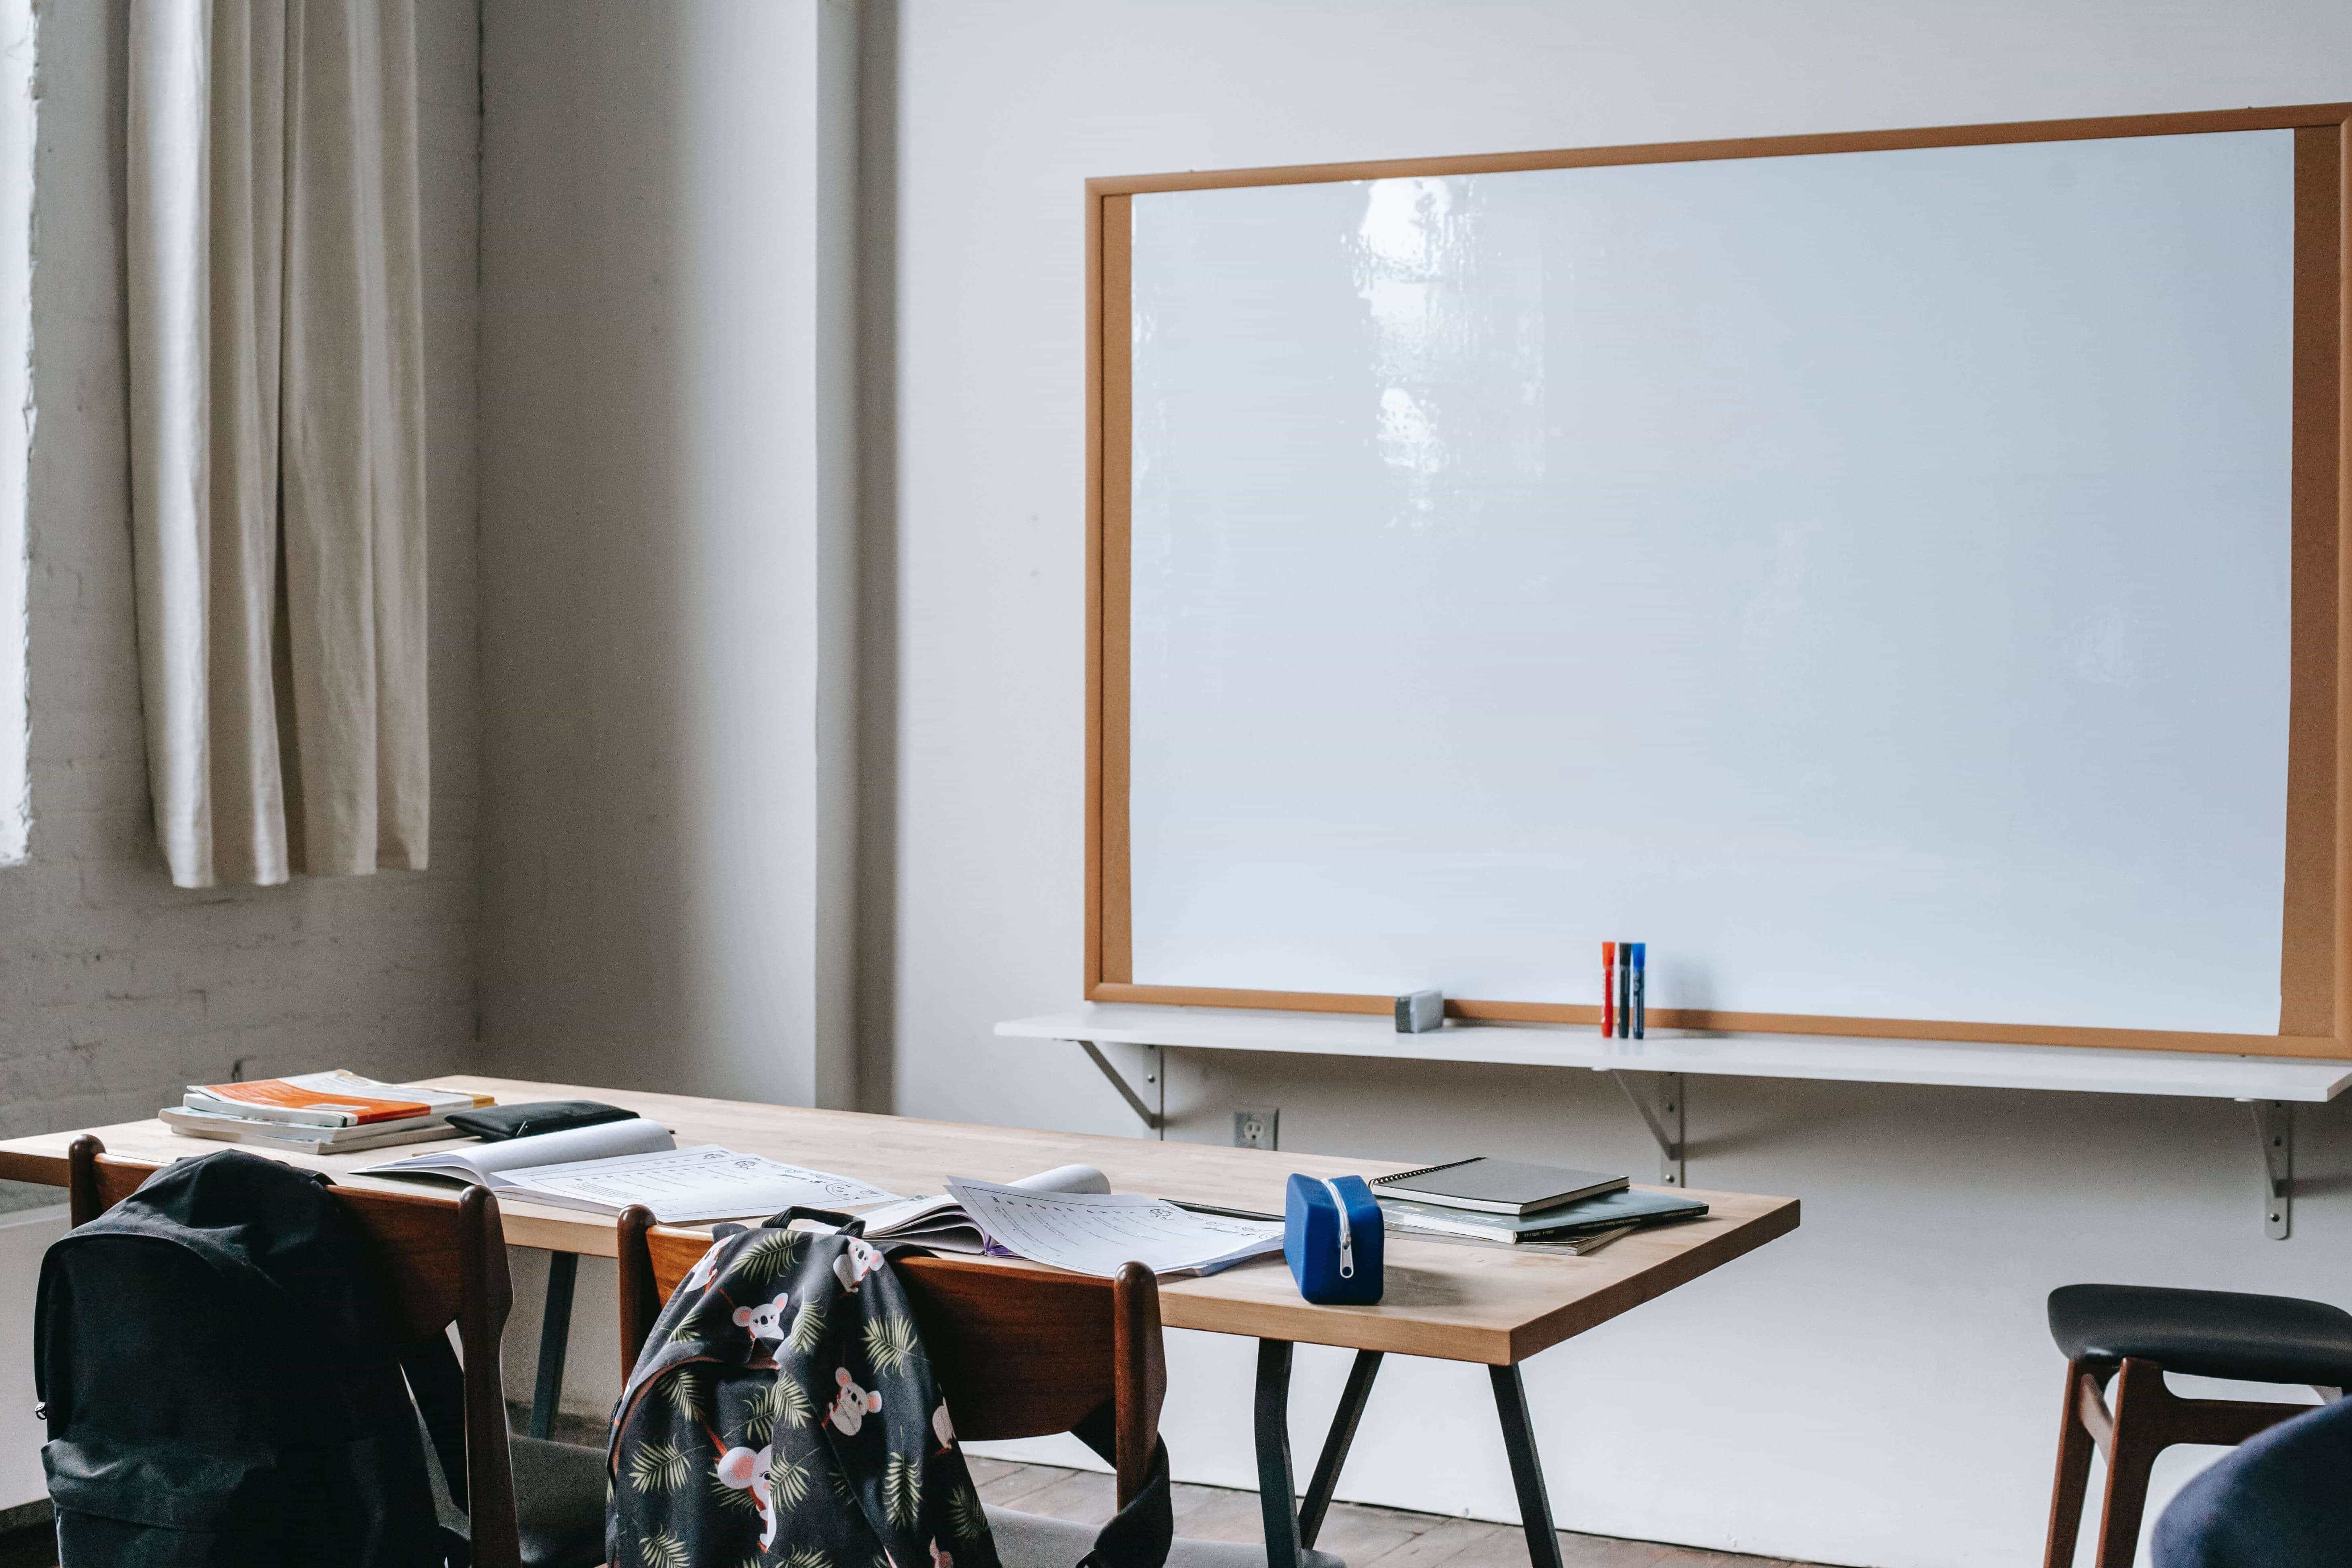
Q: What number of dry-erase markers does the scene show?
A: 3